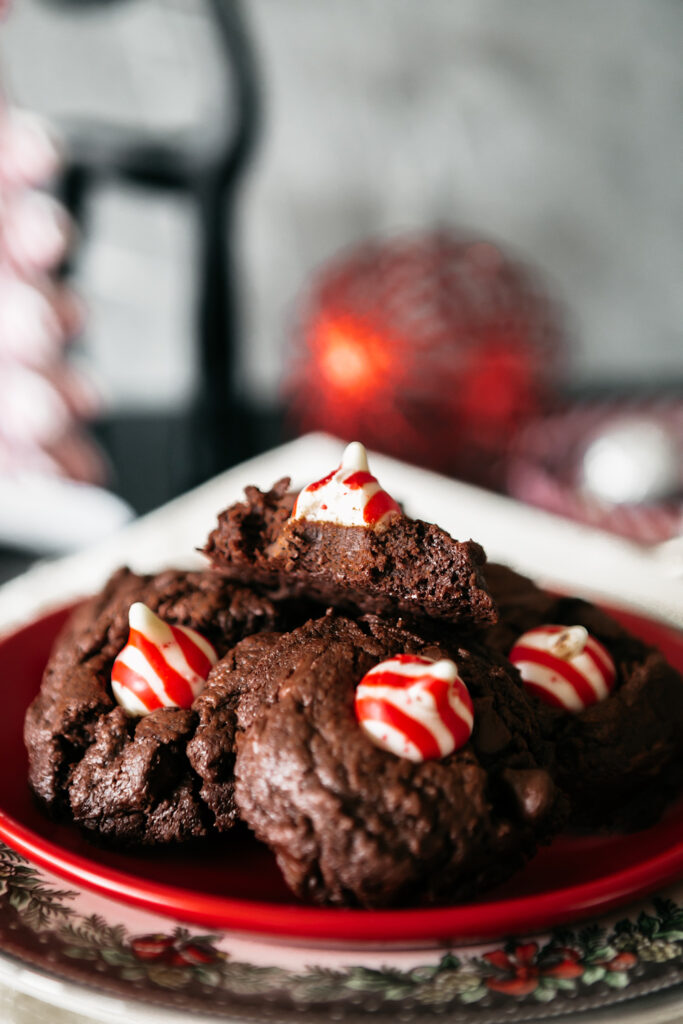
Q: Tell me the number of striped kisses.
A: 4